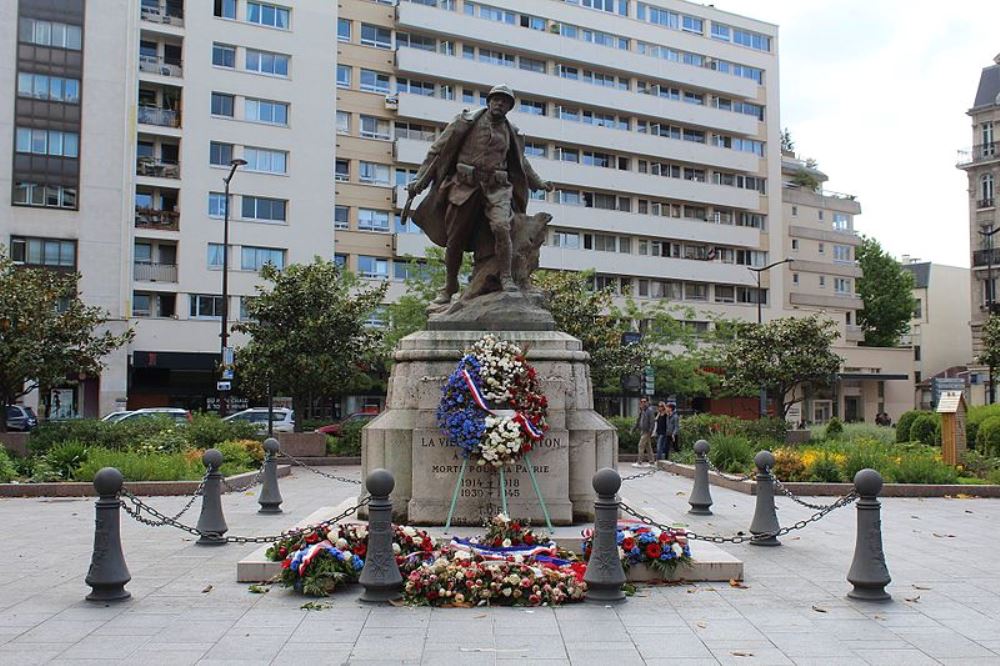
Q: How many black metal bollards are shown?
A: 8